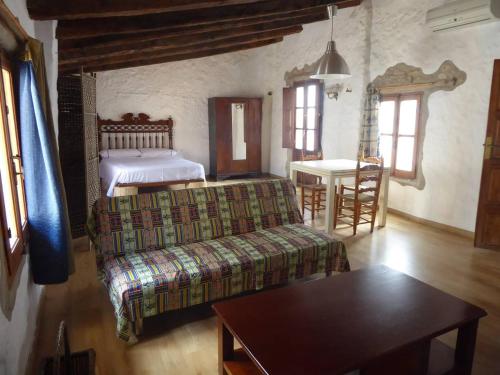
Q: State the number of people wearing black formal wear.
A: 0